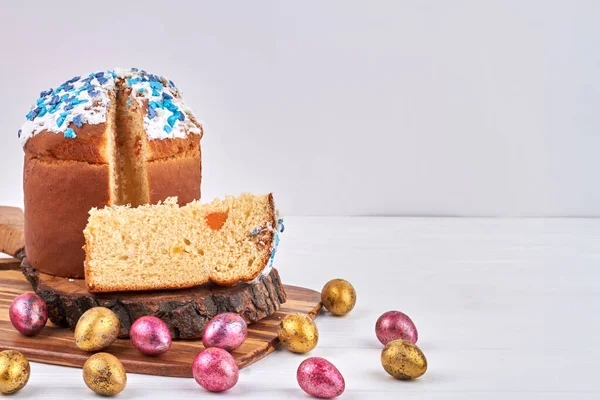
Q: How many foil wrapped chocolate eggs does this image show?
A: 12